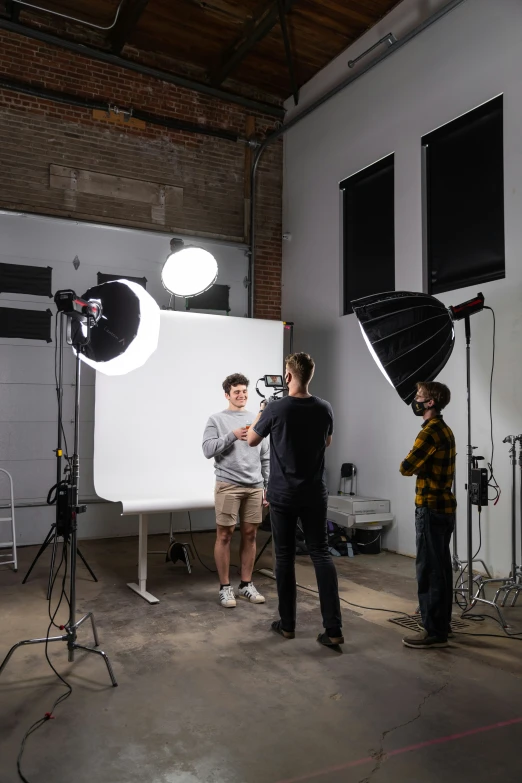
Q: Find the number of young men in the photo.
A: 3